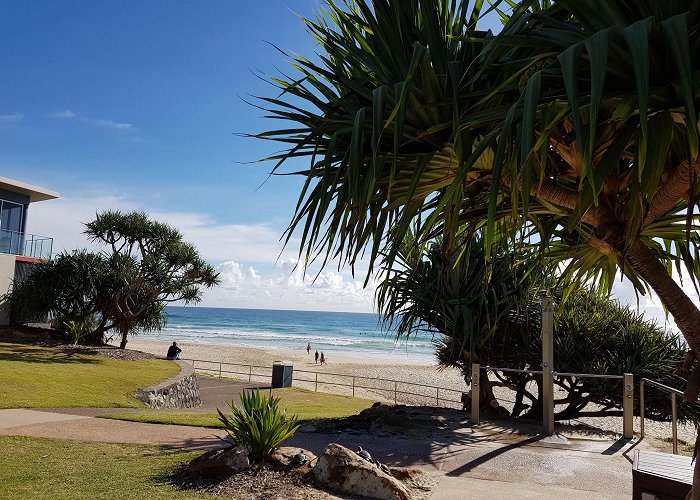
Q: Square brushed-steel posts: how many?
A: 3